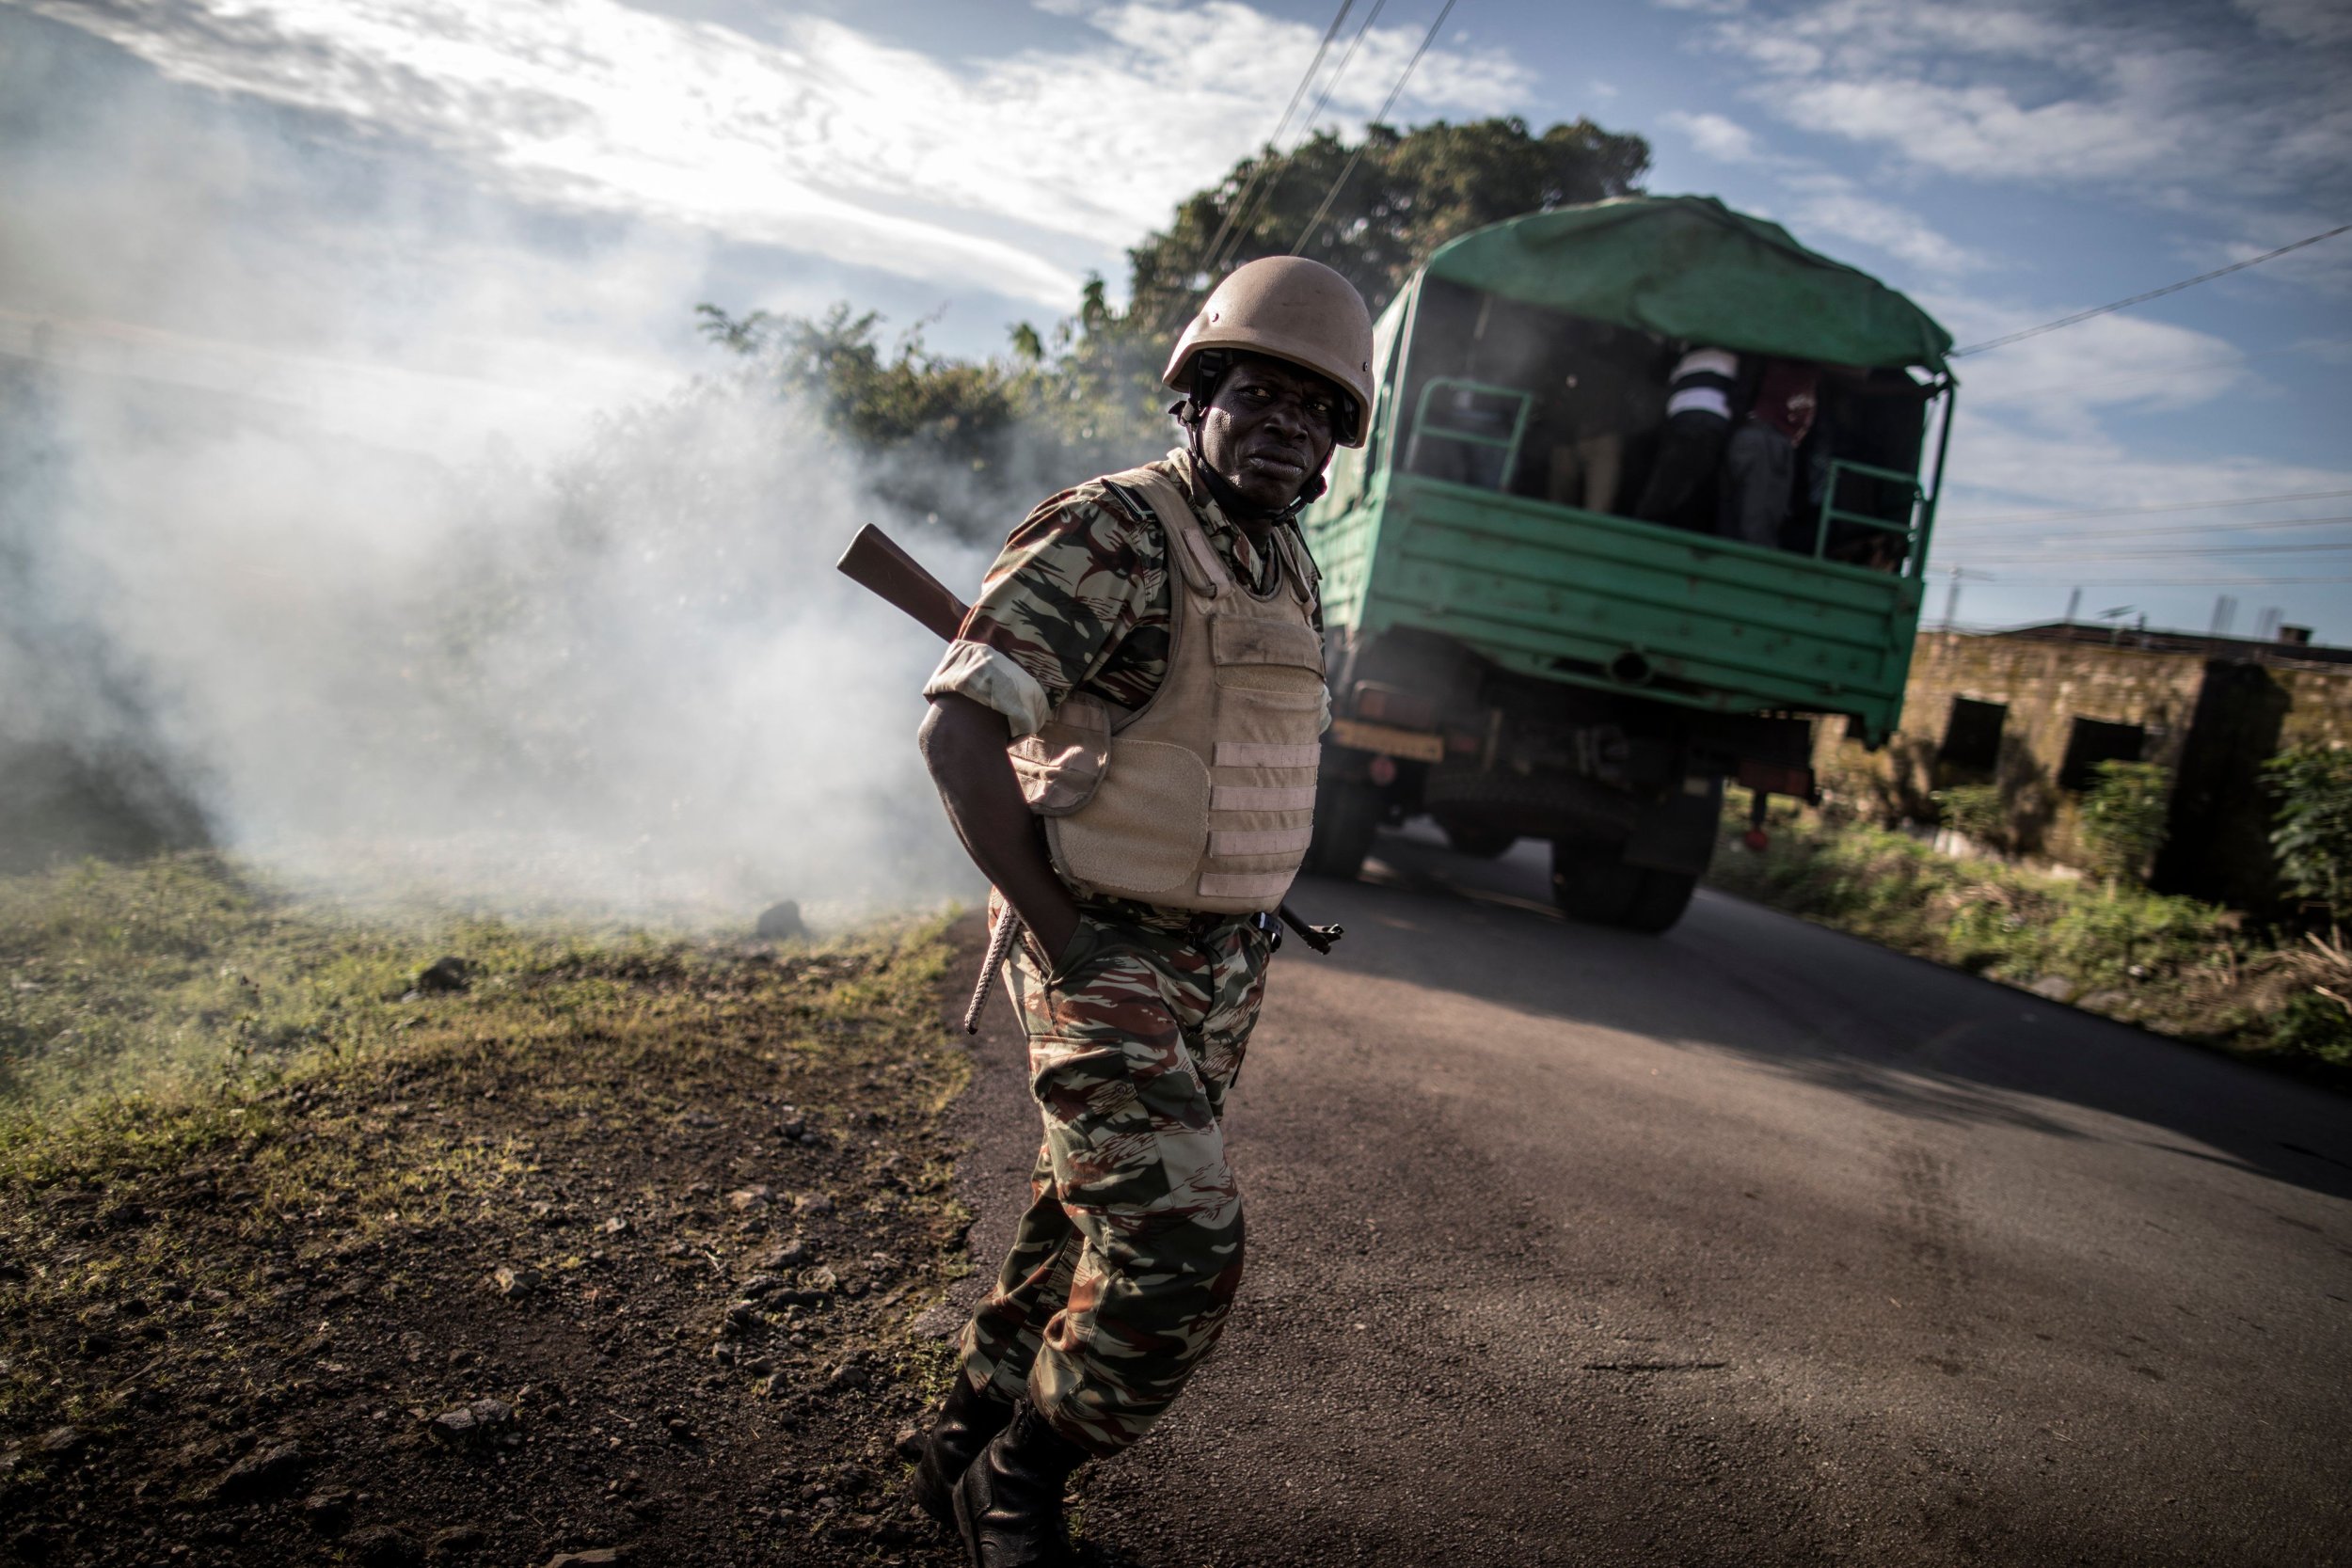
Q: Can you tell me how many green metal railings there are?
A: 2